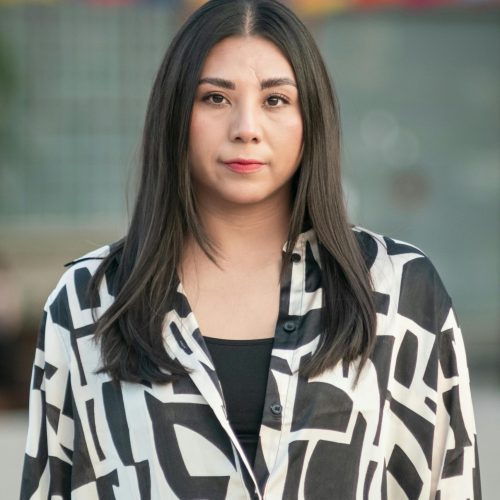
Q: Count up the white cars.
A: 0